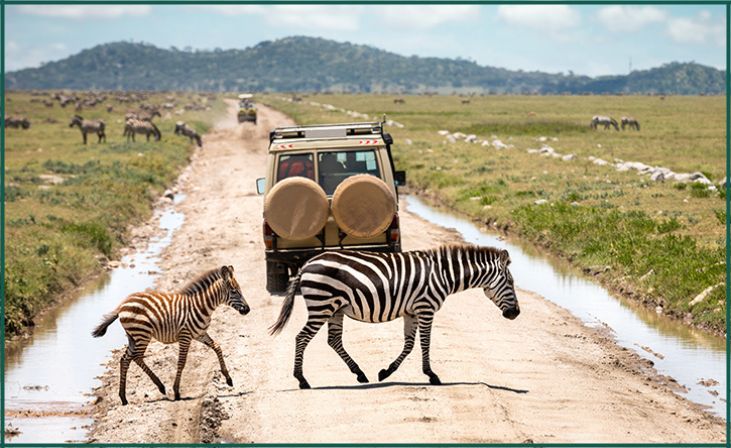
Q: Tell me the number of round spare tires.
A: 2